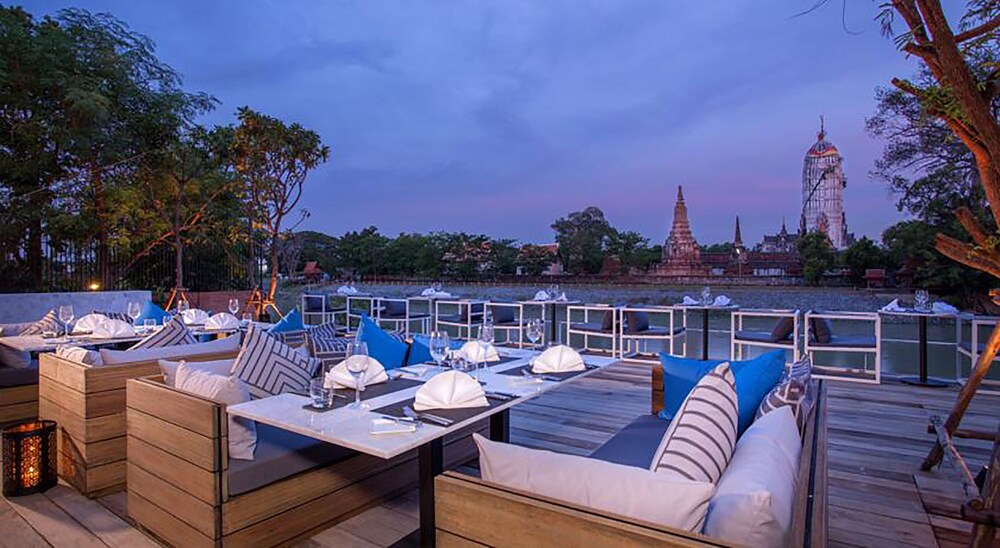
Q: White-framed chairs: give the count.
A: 10